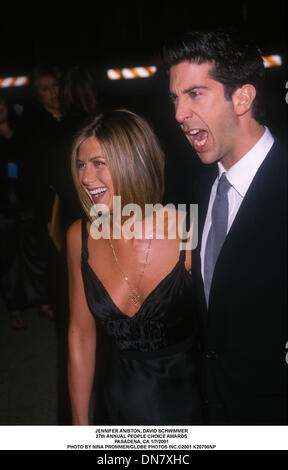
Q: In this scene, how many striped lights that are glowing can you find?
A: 3